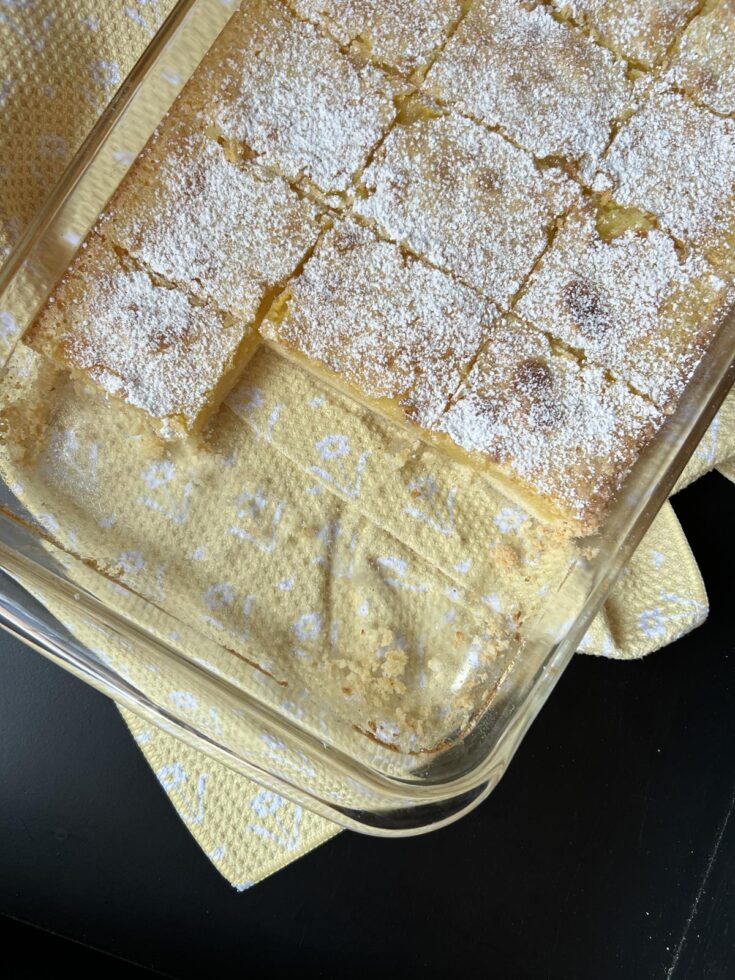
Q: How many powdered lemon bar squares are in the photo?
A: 12